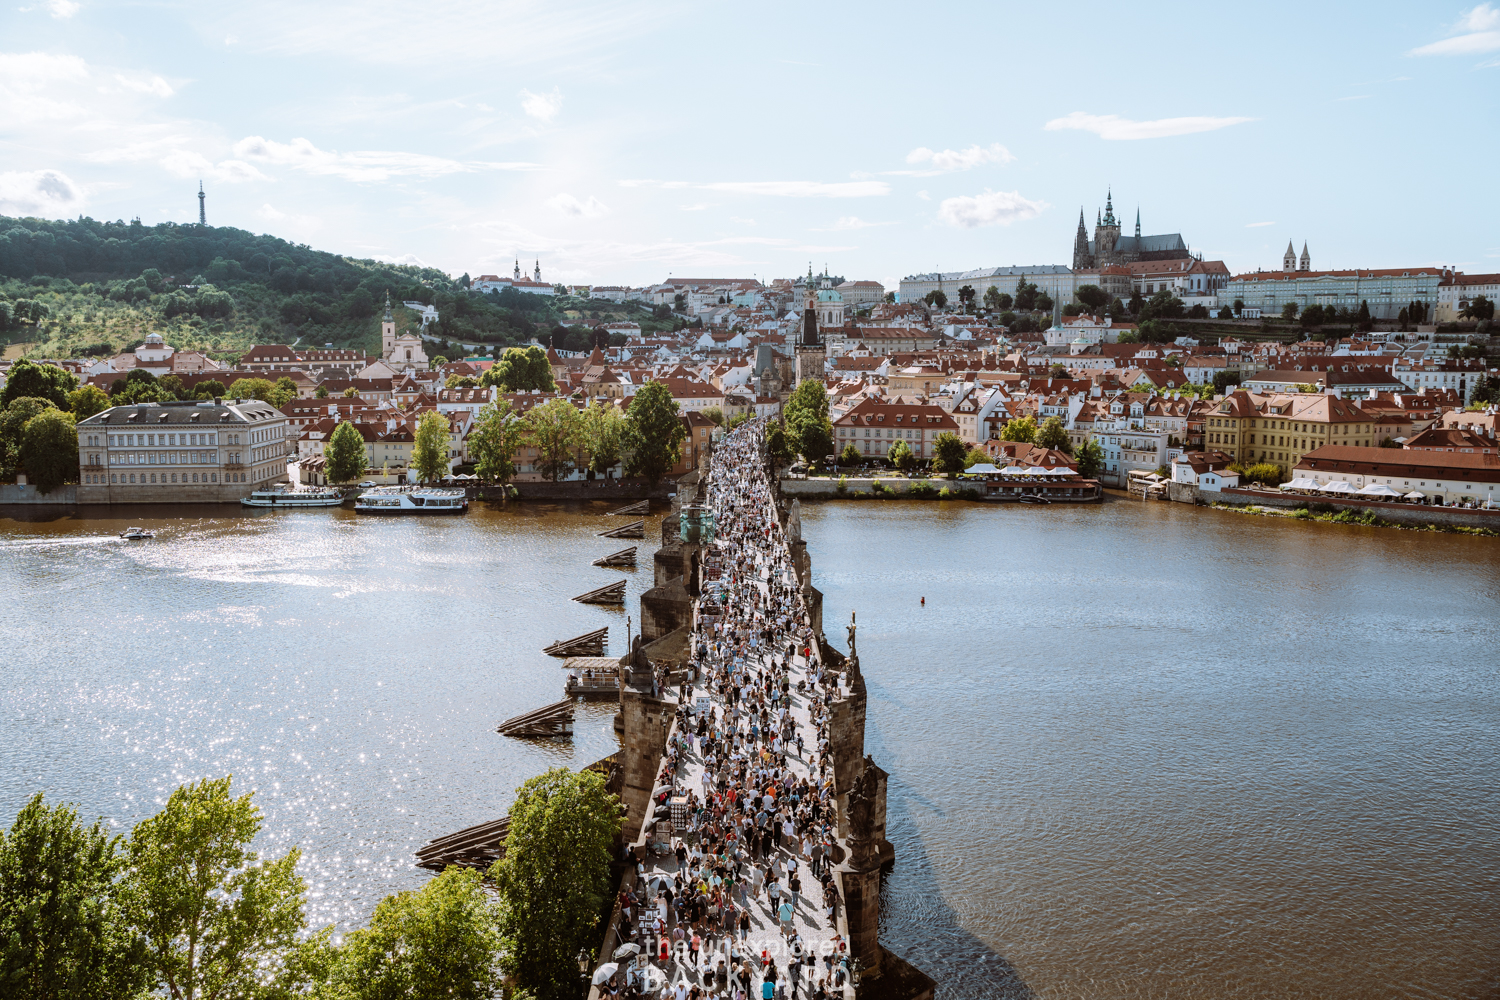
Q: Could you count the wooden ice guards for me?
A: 7